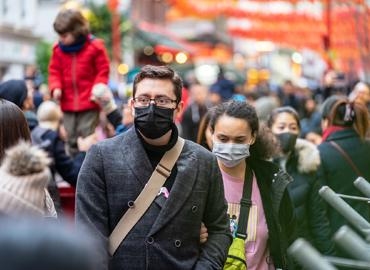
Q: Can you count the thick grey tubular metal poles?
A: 4